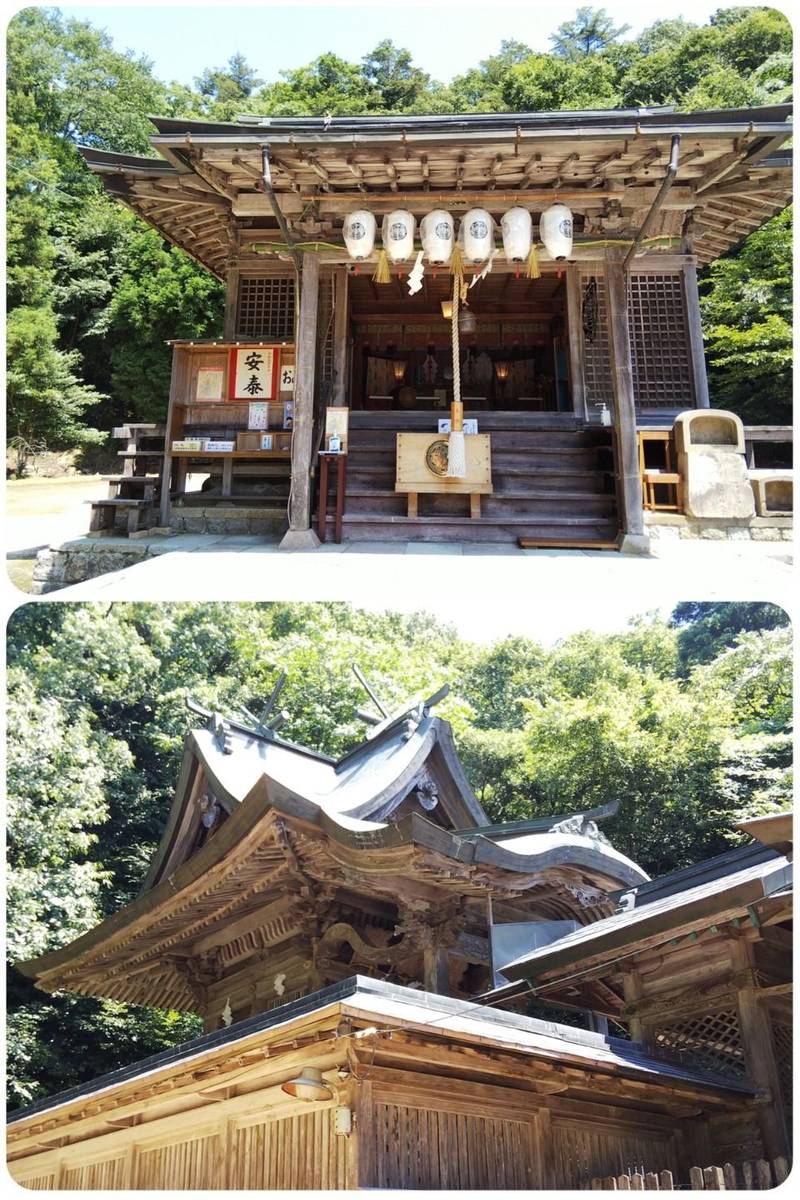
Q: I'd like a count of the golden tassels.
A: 3